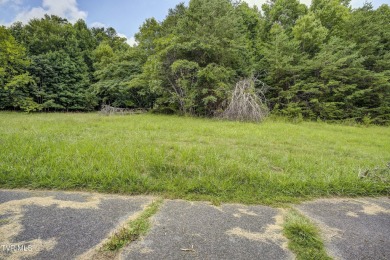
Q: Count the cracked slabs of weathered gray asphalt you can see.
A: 3